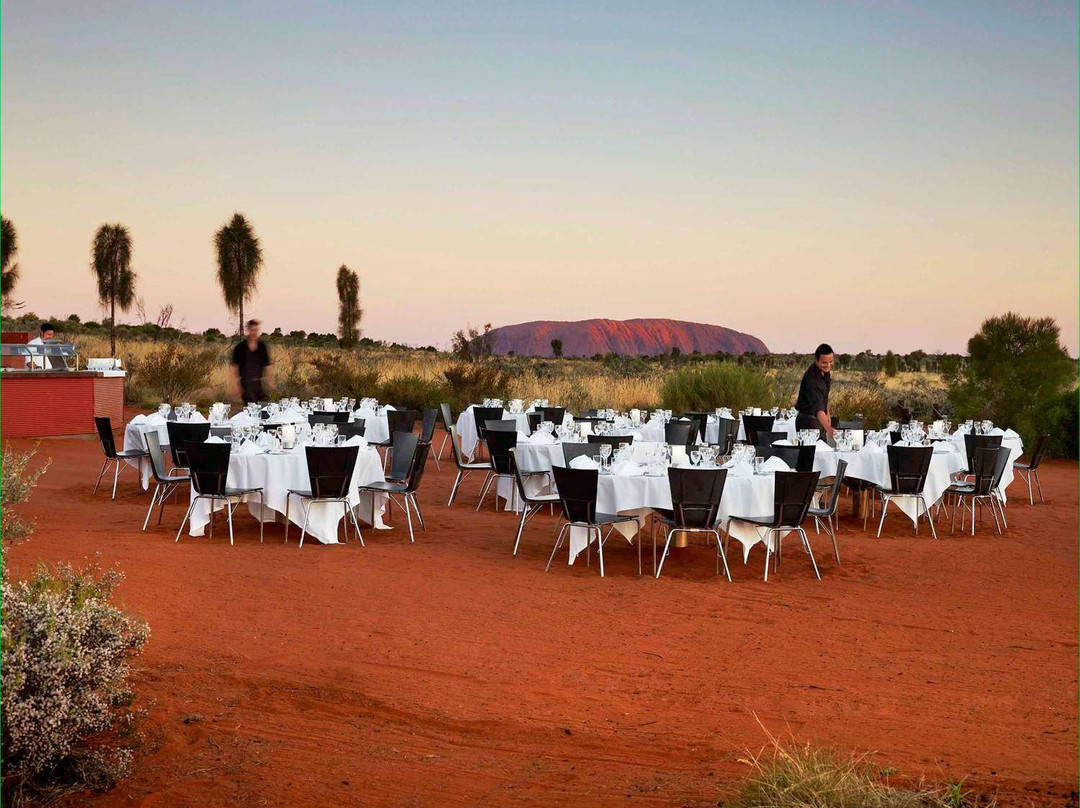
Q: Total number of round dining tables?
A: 10